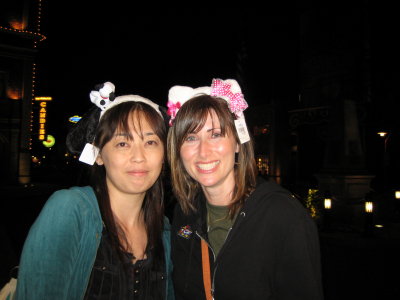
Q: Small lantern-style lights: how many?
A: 3